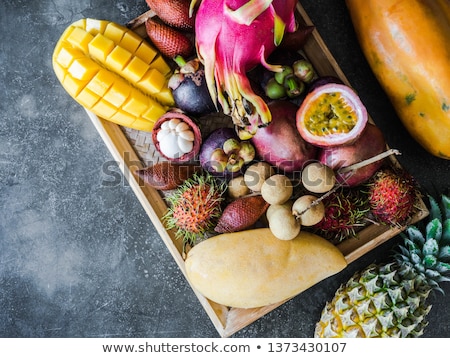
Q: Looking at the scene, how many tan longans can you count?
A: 7